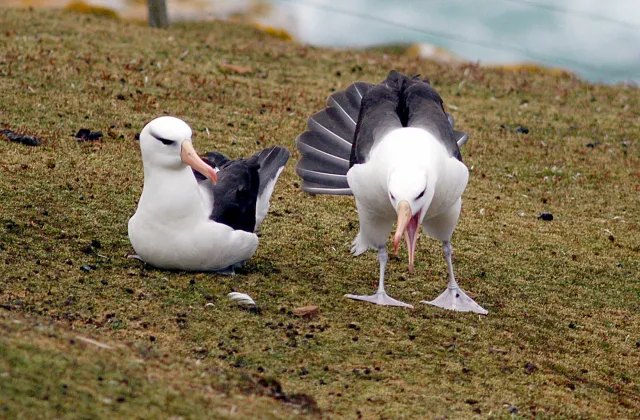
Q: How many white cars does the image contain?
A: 0